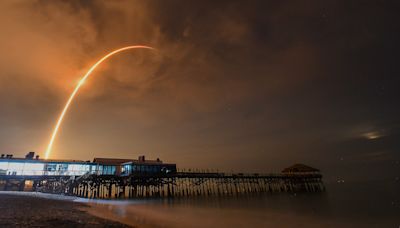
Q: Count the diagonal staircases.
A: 1